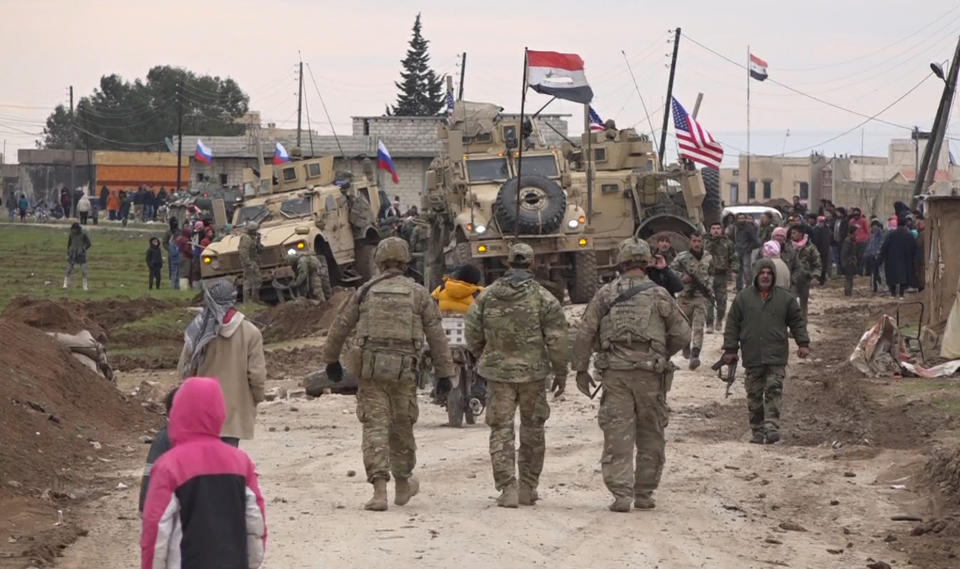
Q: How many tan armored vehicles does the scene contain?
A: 3